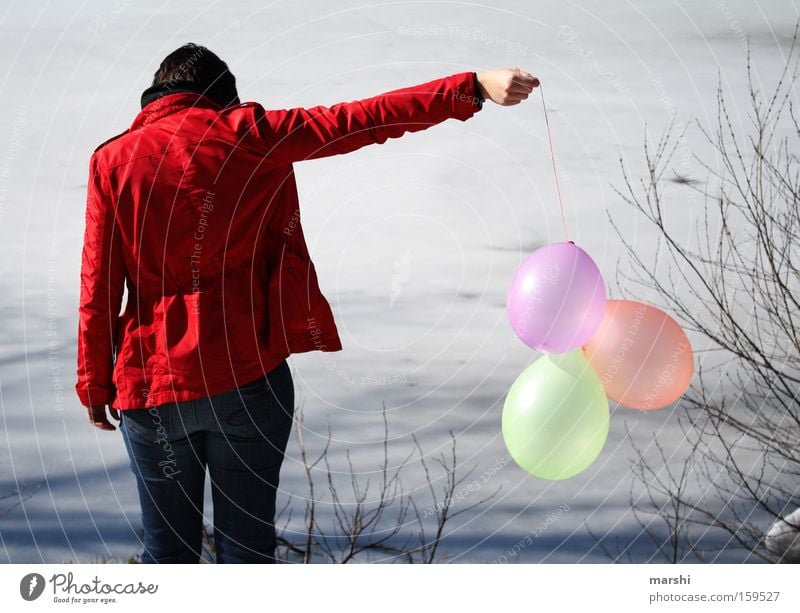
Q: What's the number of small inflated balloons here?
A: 3